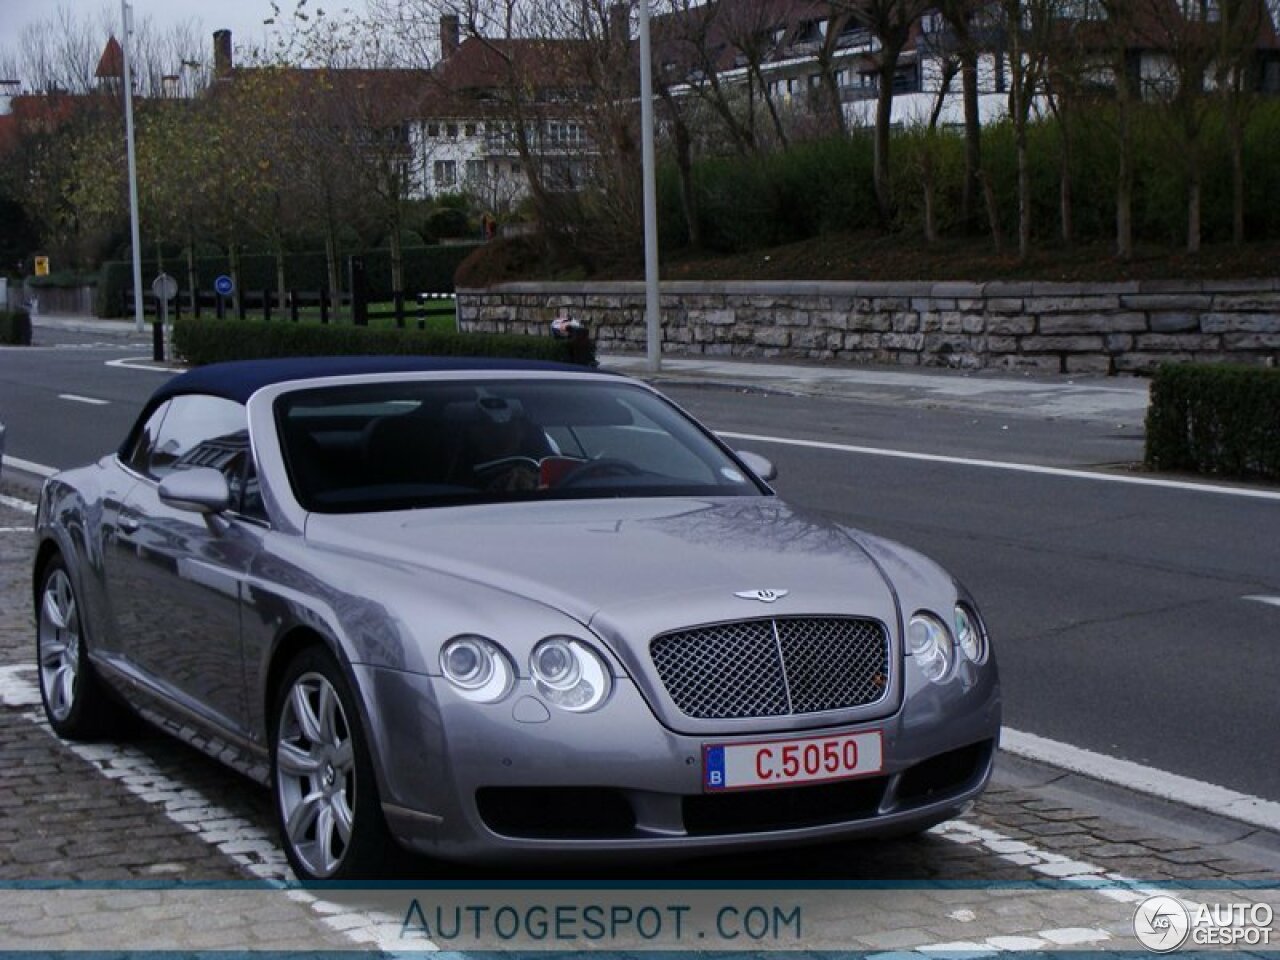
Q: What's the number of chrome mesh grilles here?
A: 1